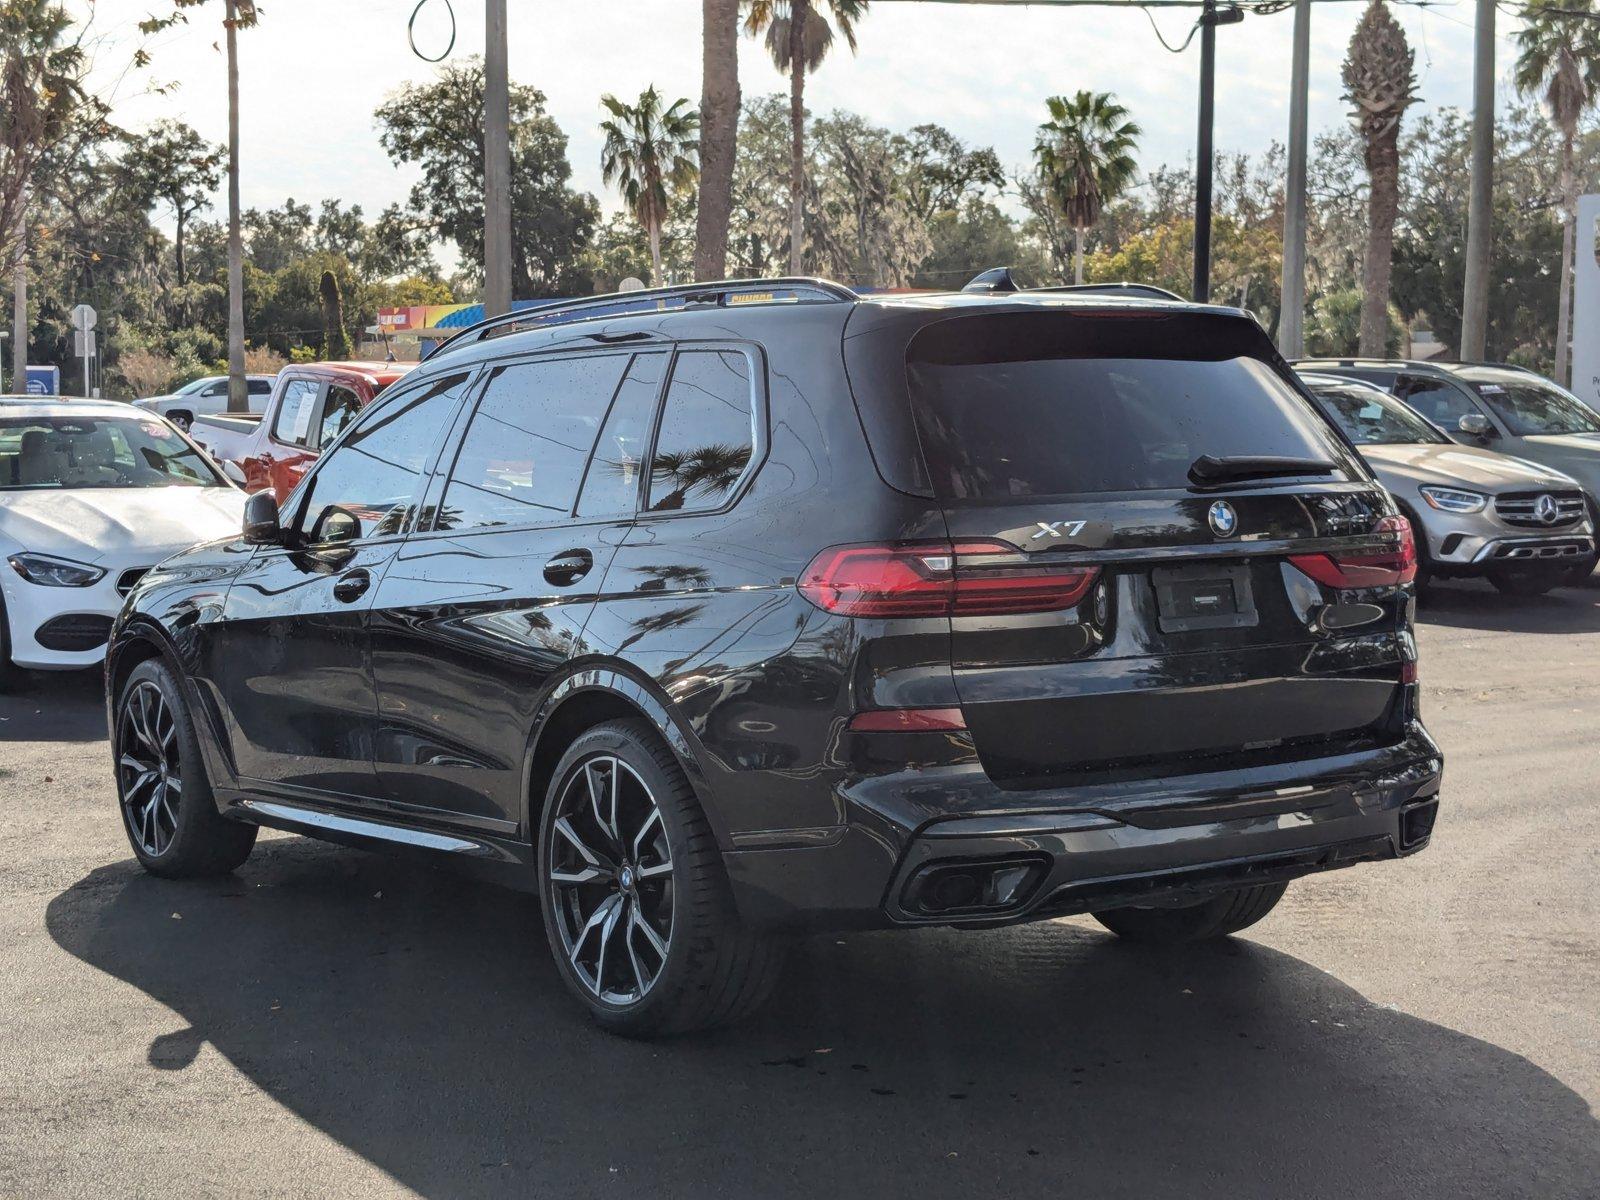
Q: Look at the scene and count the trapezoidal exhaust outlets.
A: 2